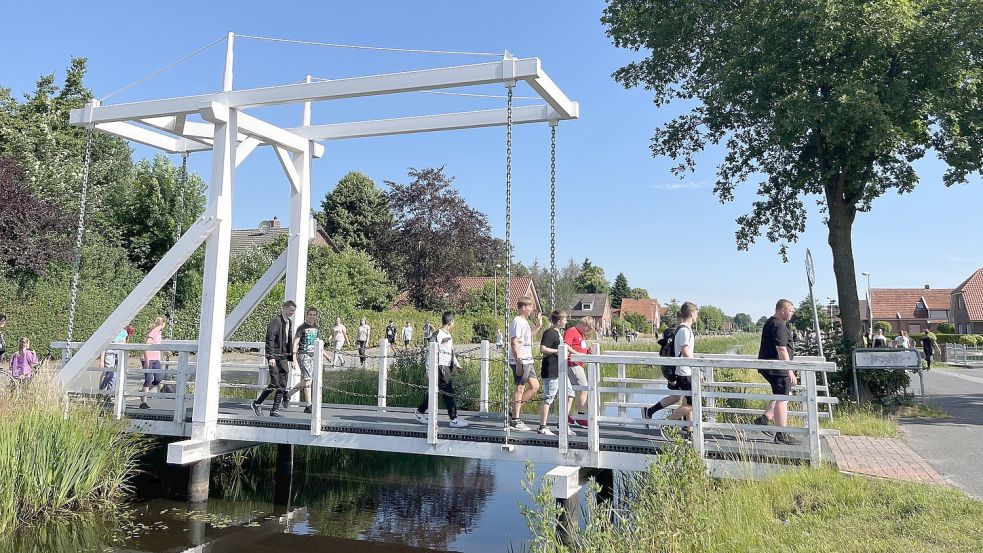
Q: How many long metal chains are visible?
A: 4